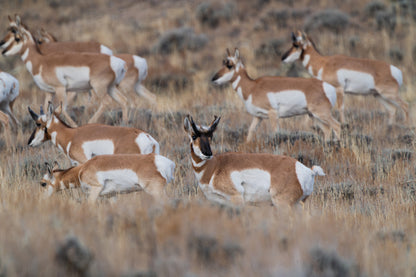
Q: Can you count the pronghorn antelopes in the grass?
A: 9